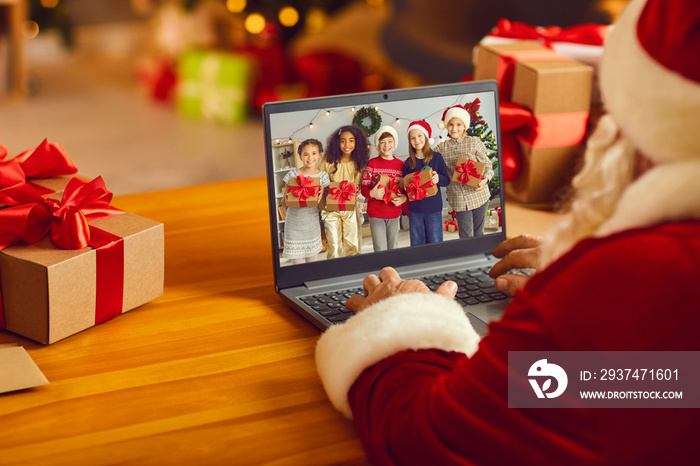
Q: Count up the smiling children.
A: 5